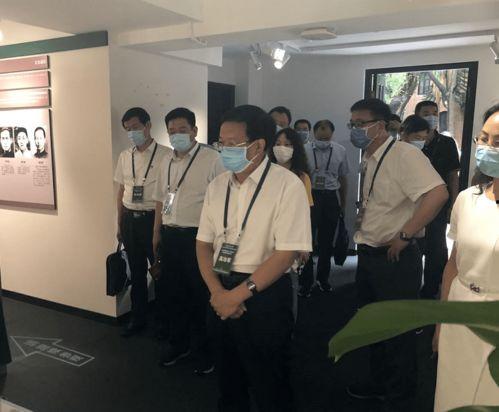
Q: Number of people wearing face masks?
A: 12